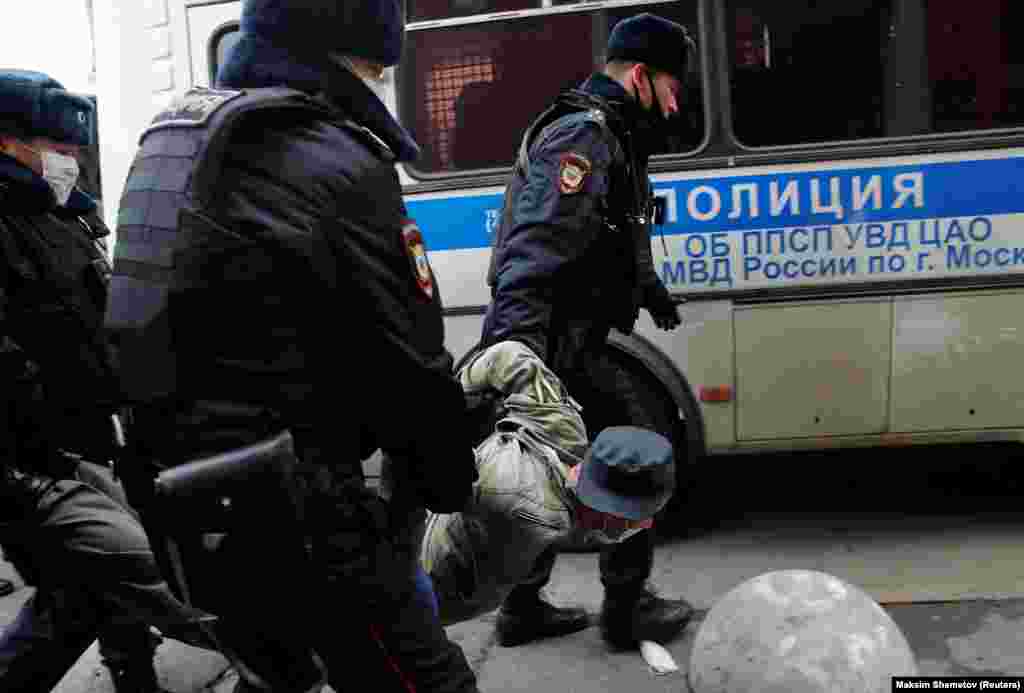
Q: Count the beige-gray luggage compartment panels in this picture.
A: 2